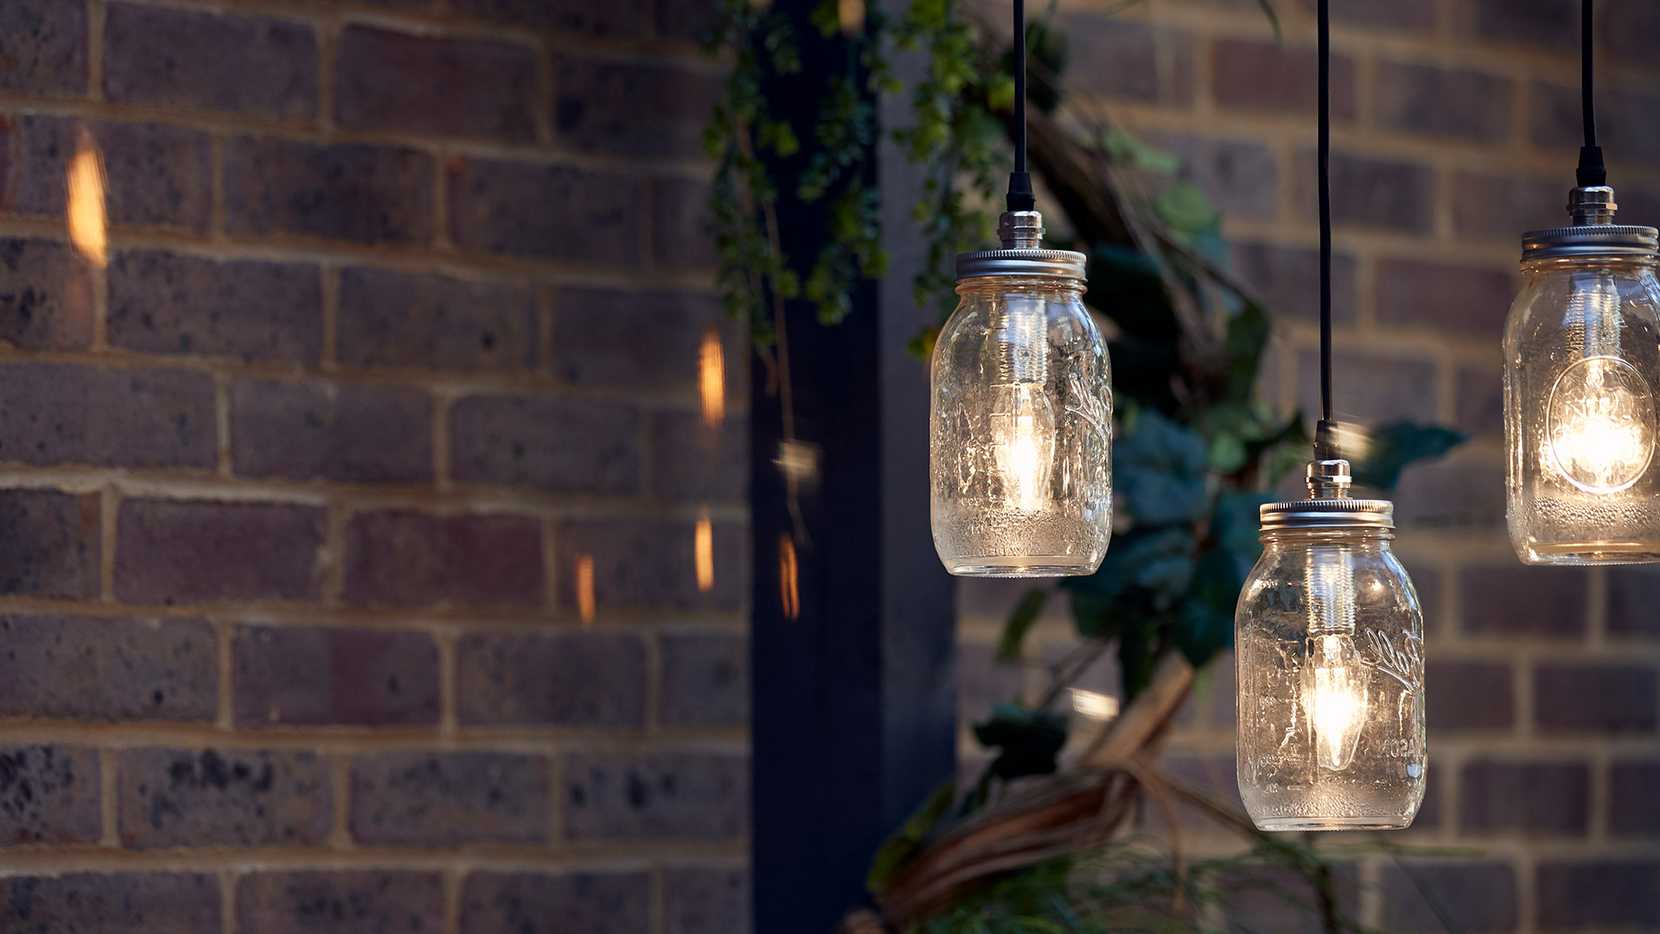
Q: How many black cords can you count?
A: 3